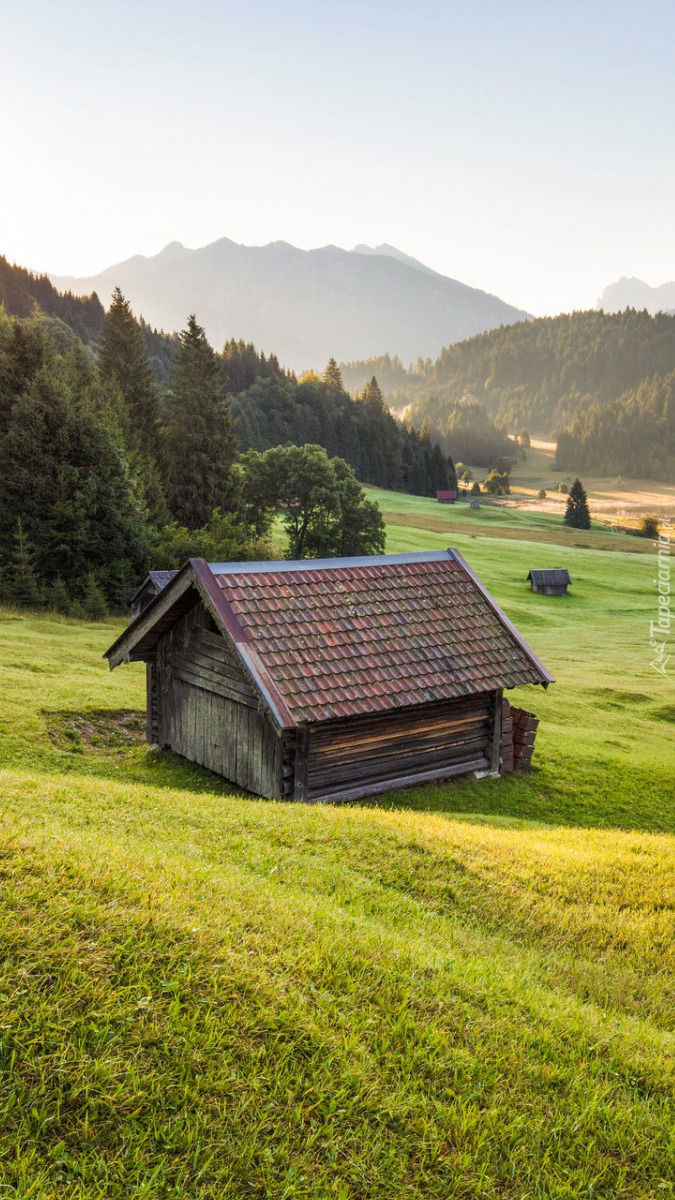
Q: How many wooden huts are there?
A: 5